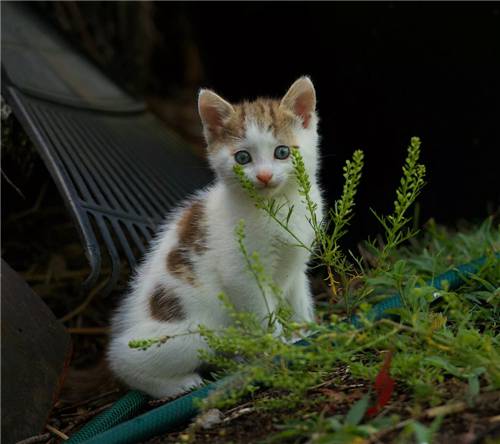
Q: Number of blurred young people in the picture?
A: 0